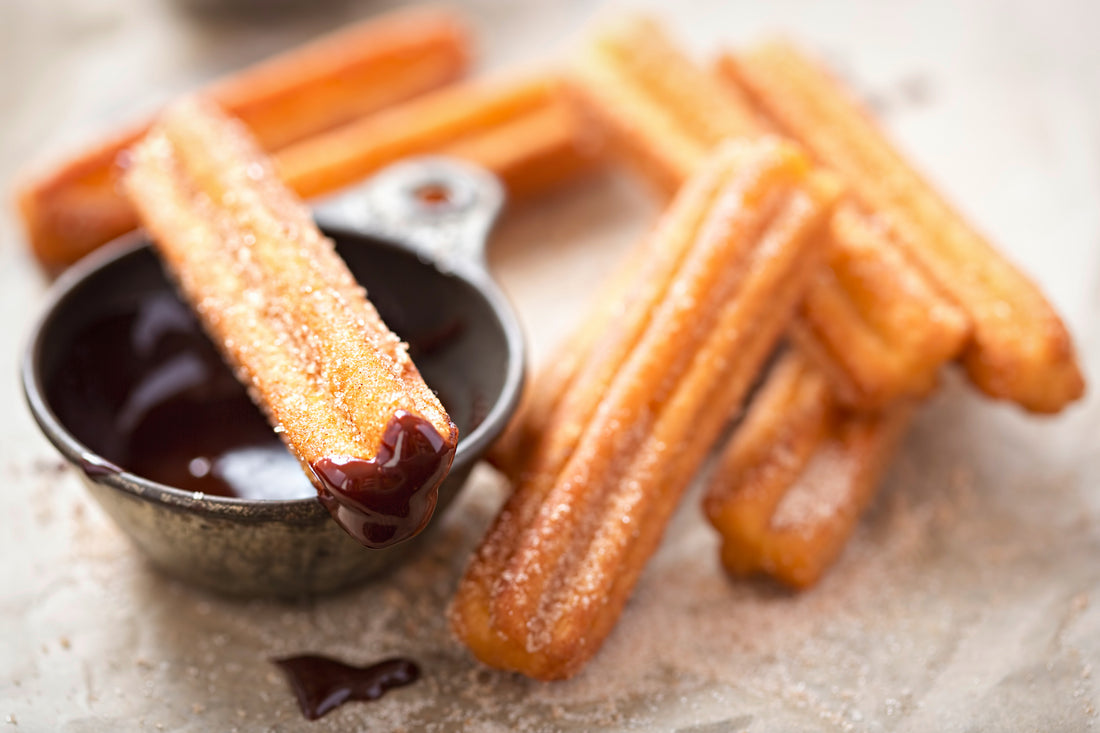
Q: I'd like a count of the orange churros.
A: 8